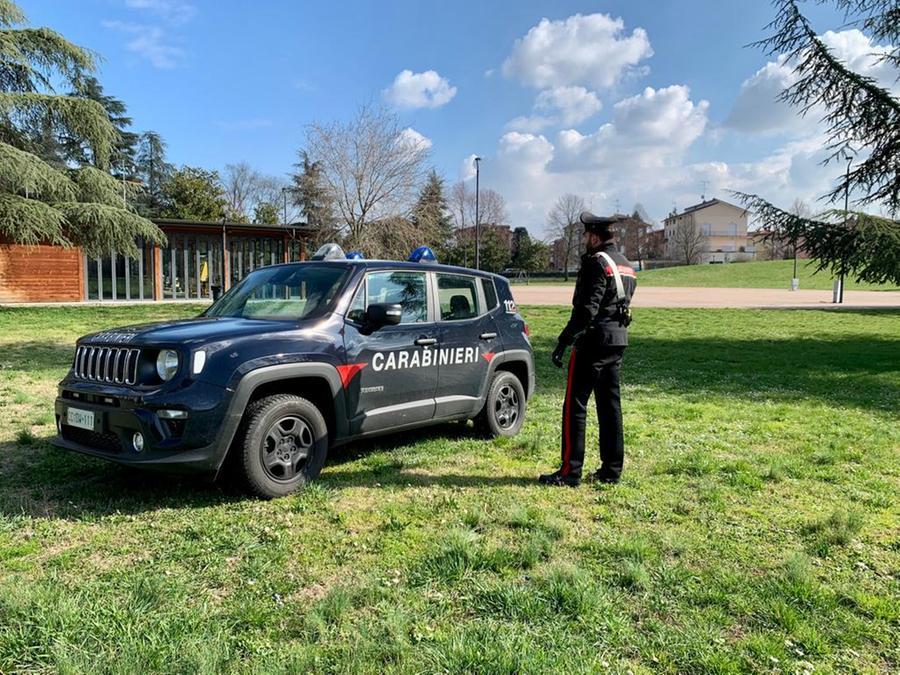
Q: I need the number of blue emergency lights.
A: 2